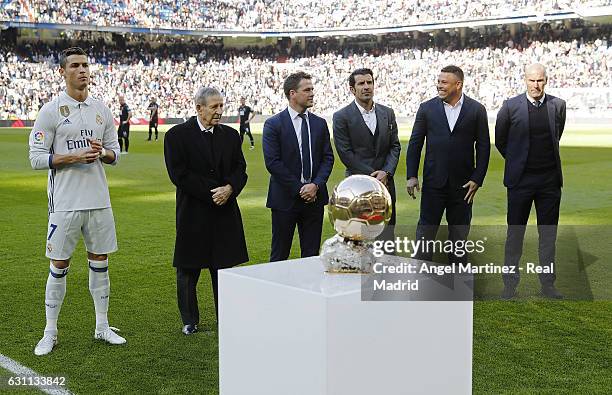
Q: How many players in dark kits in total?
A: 3